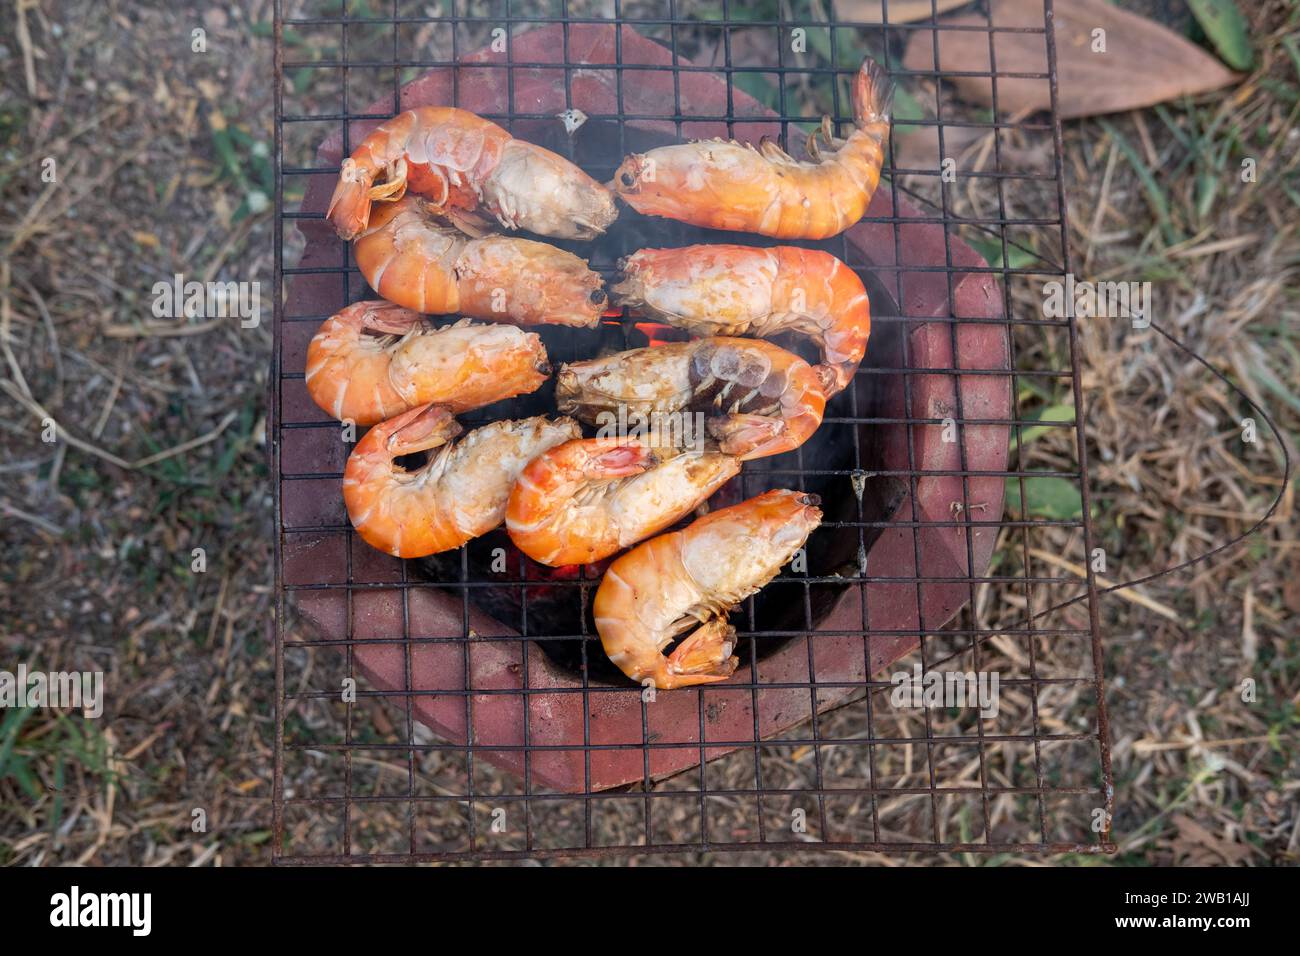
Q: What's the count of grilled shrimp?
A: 9